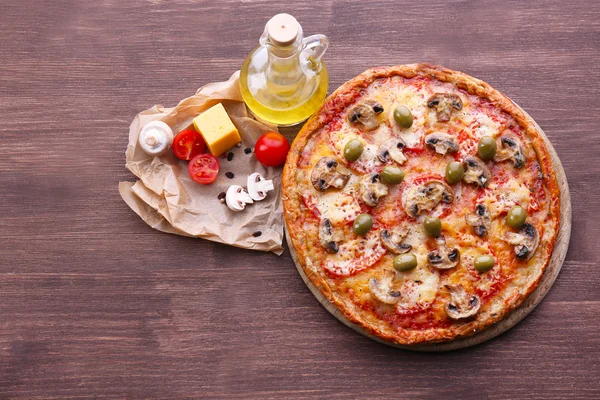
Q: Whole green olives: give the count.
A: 10